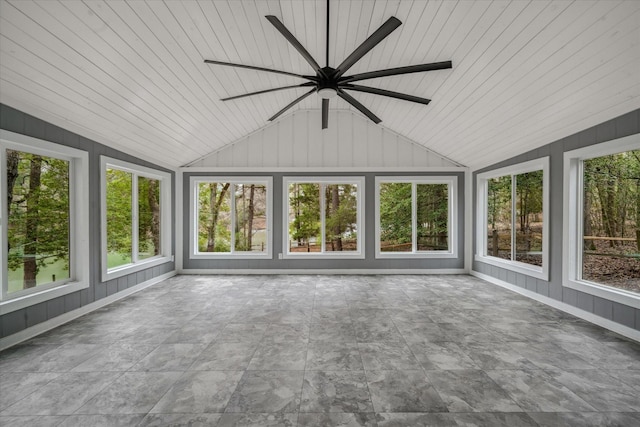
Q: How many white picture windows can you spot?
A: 7